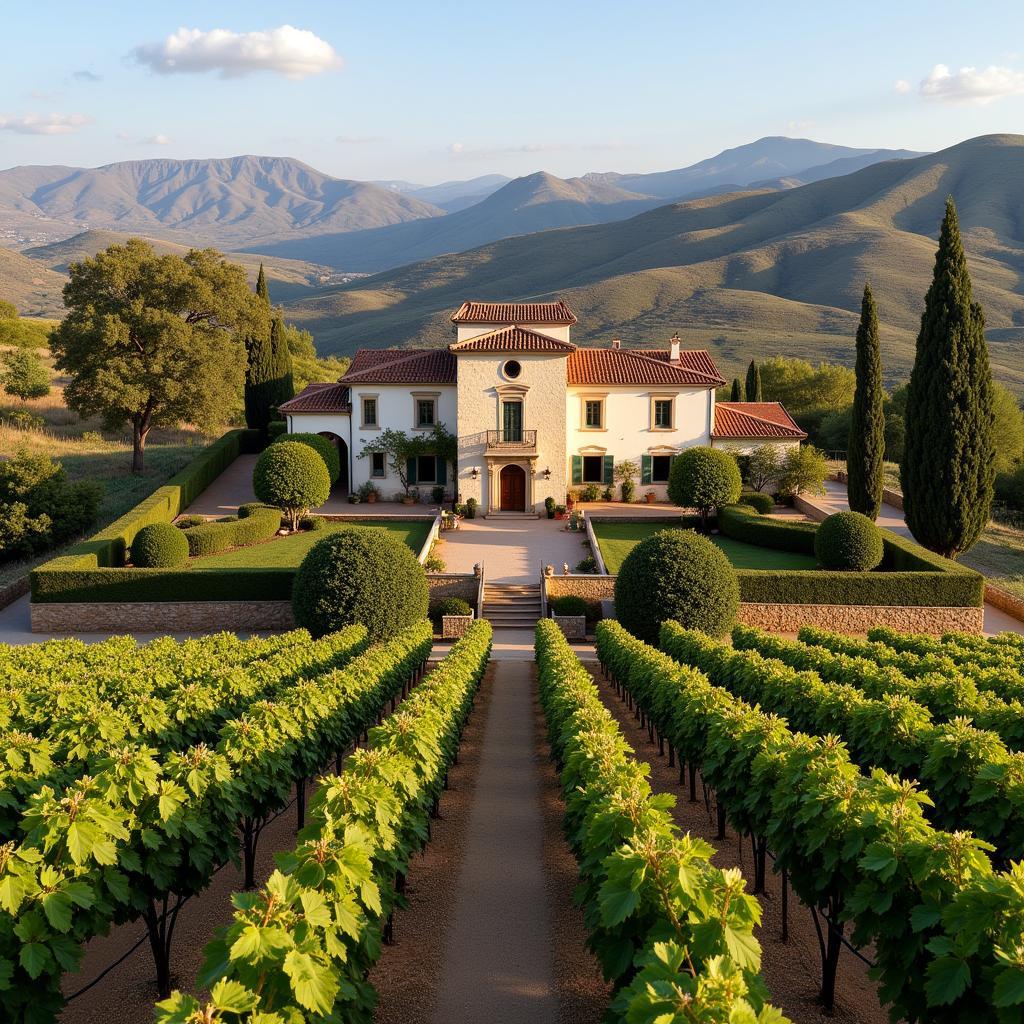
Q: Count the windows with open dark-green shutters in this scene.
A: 3